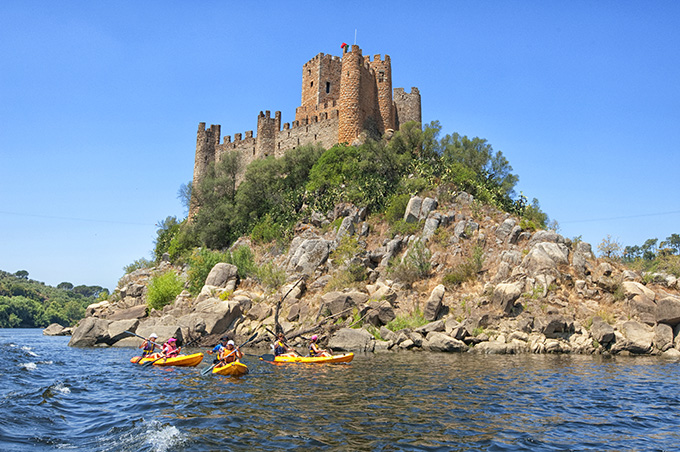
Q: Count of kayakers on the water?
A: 6